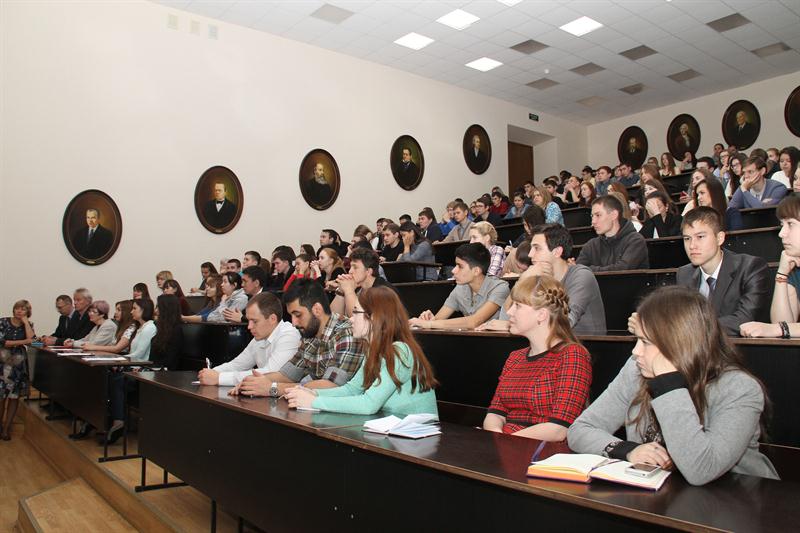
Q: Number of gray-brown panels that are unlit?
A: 10